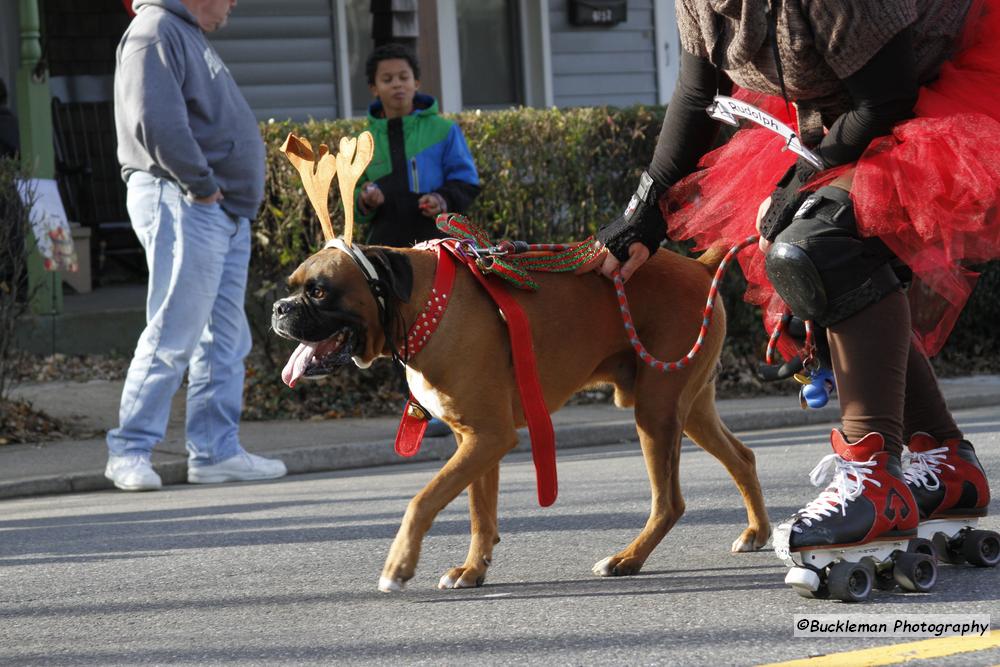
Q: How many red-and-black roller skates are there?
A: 2